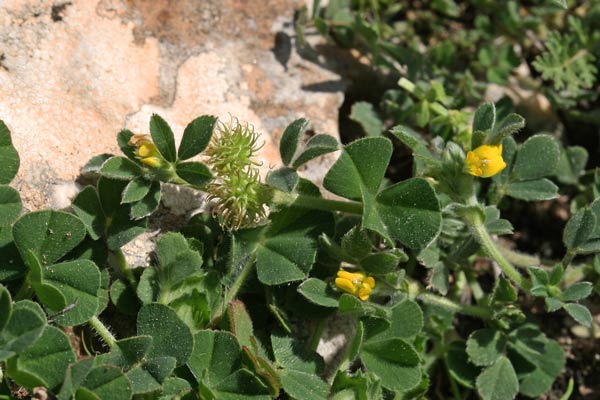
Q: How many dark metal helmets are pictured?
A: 0